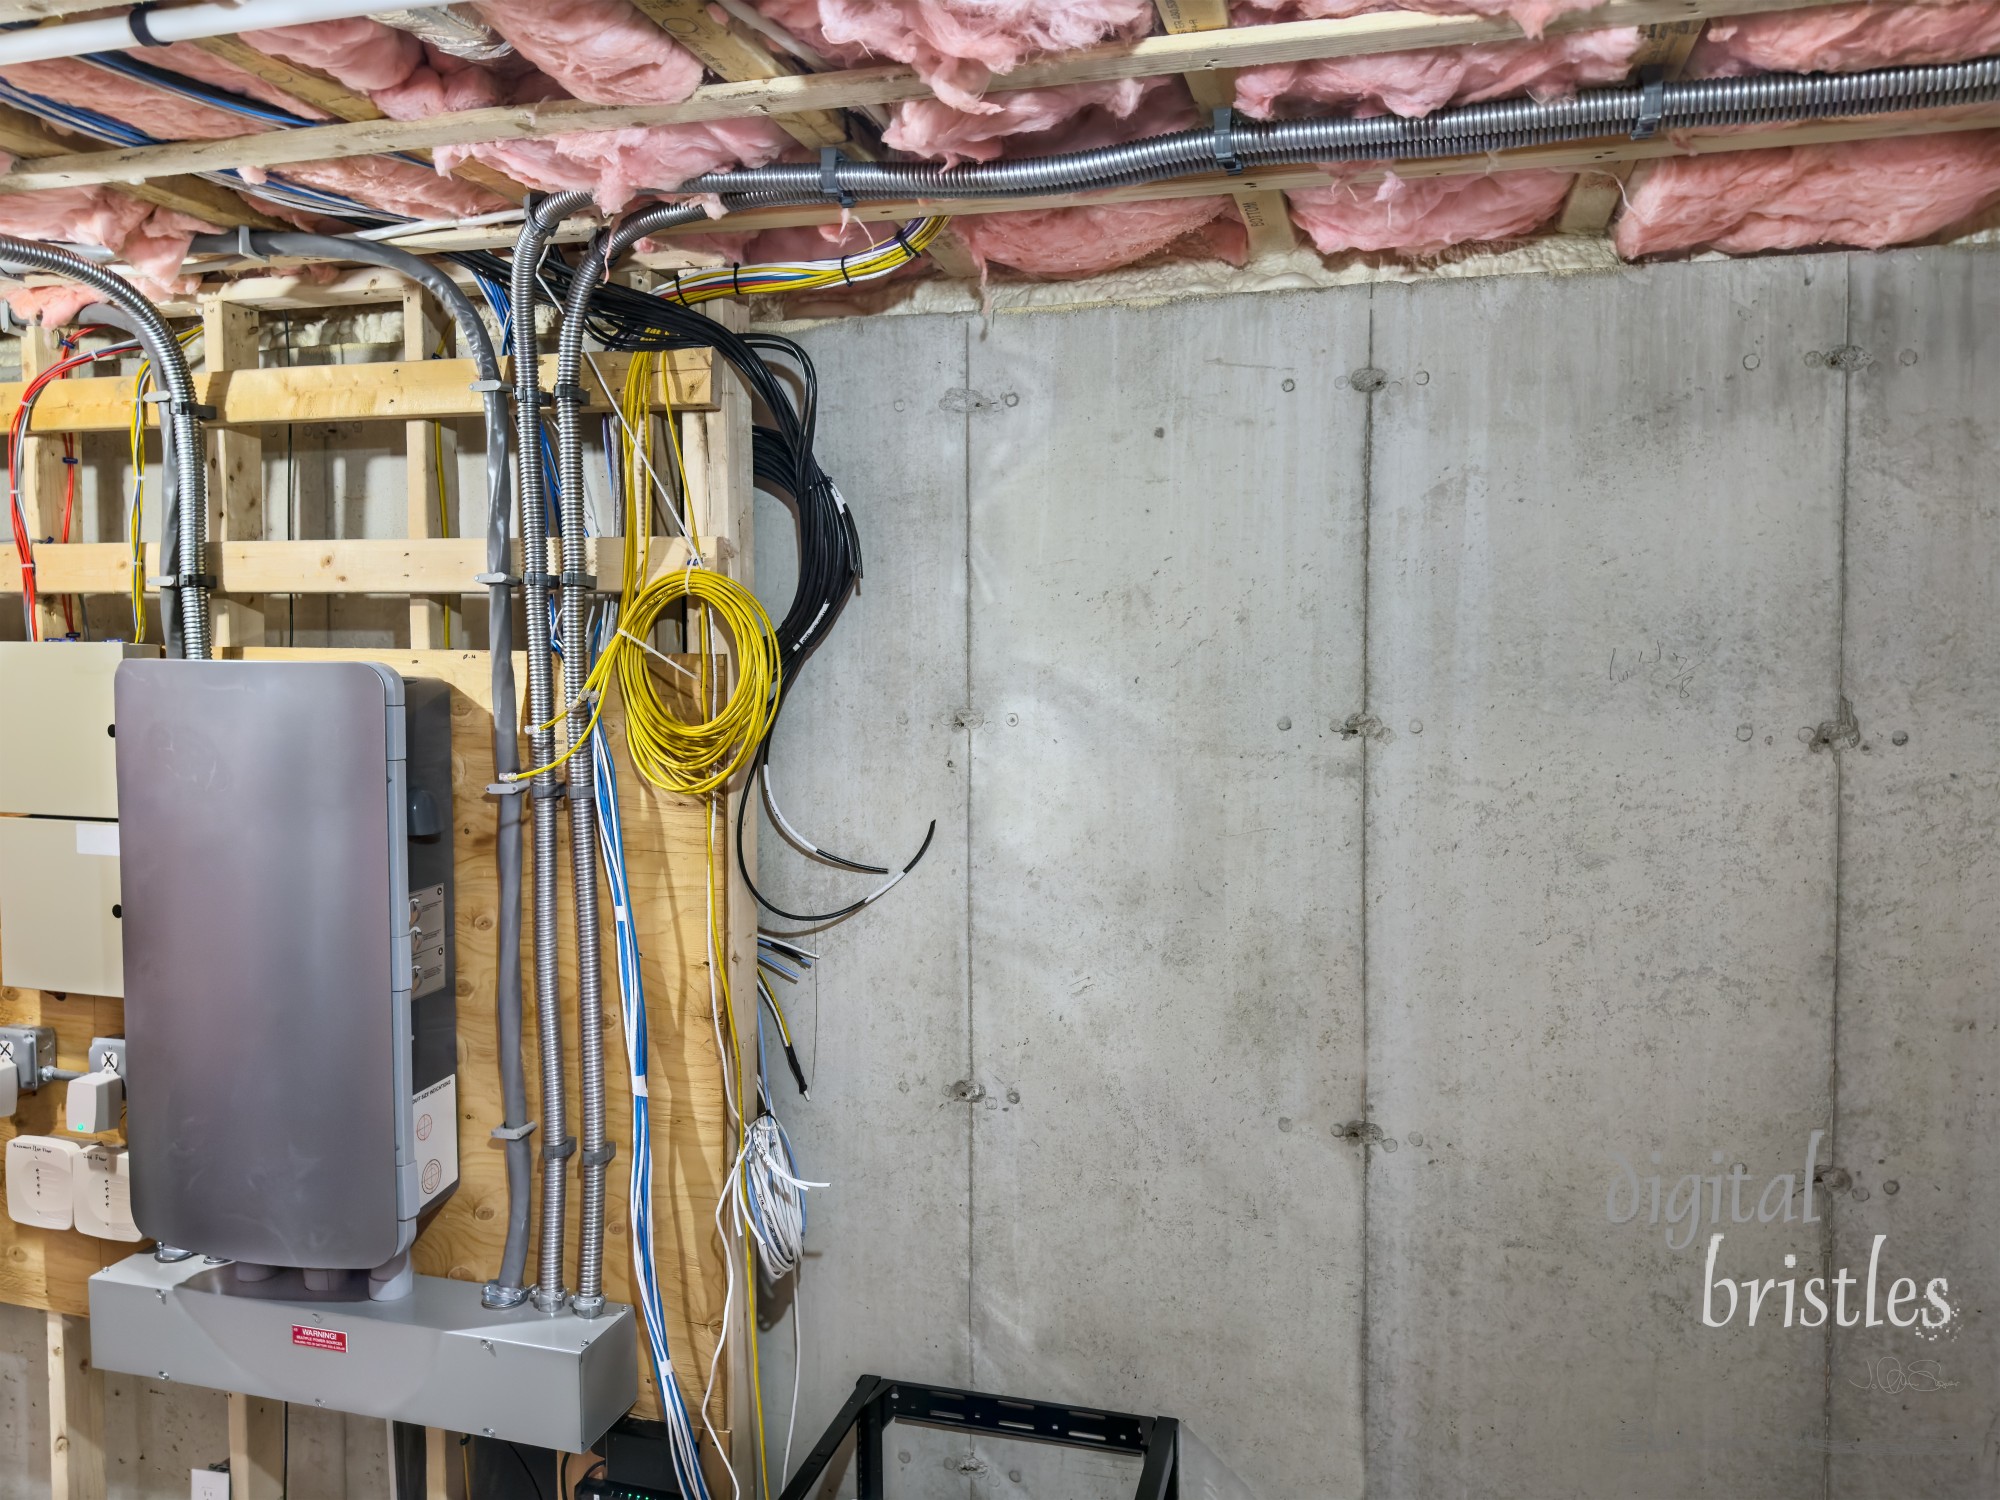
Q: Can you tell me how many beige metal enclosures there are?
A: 2